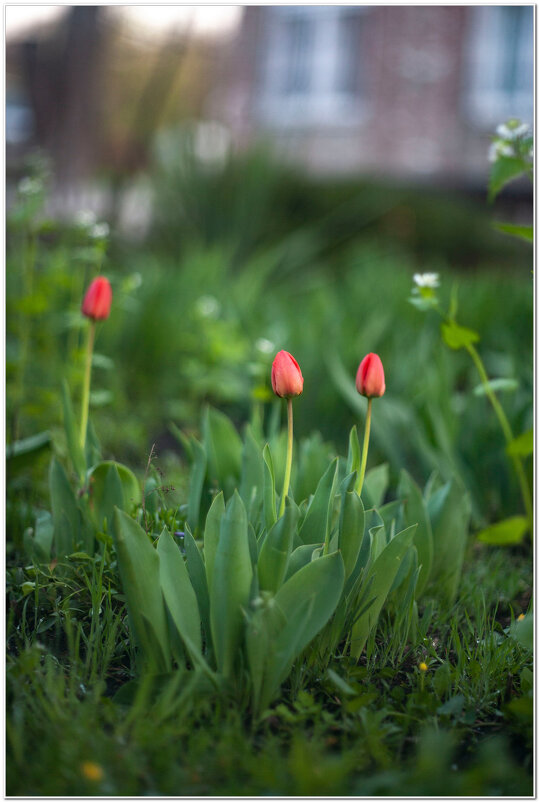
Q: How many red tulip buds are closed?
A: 3